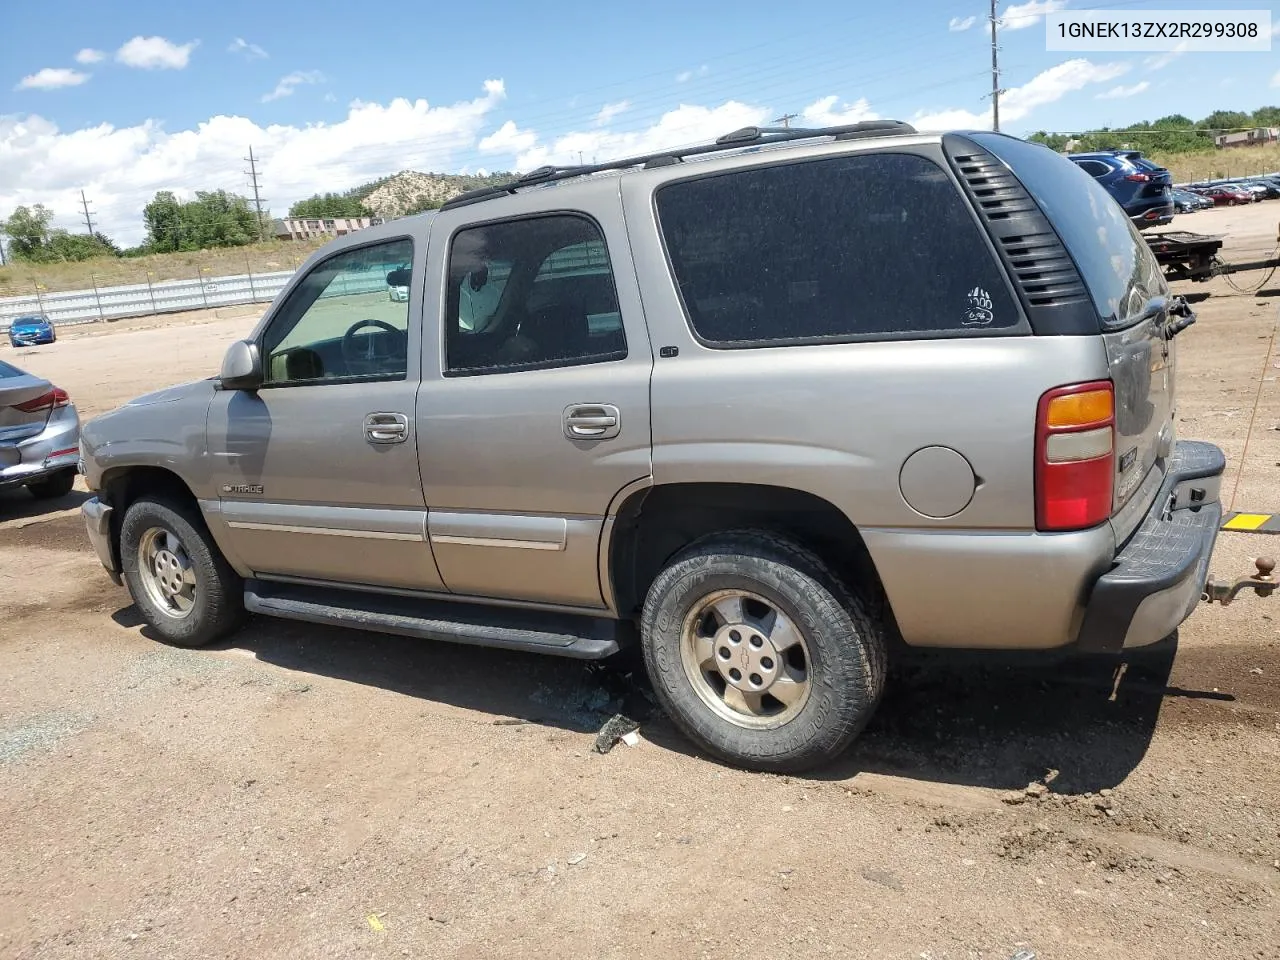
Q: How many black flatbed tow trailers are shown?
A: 1